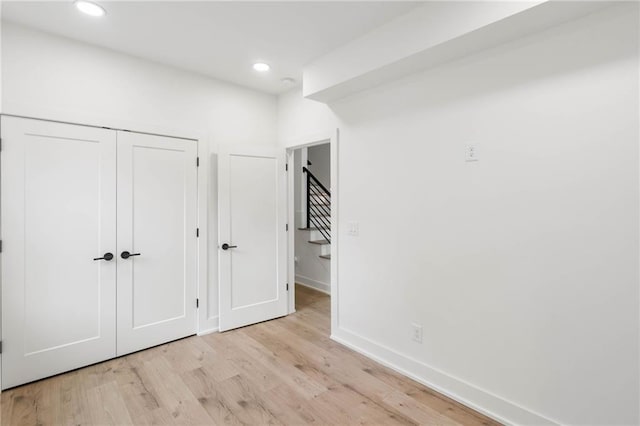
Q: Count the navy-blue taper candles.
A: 0